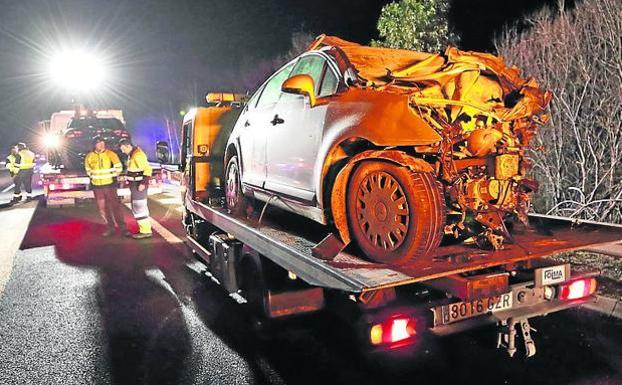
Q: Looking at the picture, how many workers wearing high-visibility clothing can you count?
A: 4